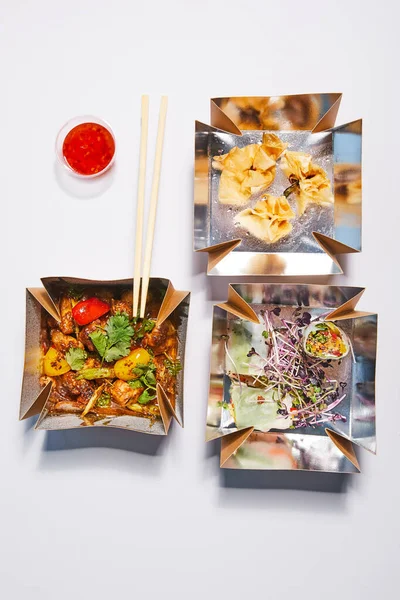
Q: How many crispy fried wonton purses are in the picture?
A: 3